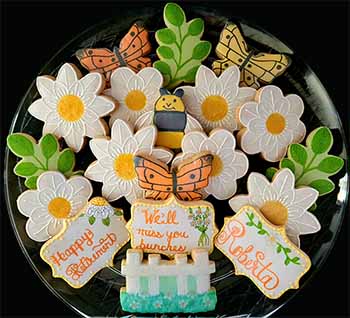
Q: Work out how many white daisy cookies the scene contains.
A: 8